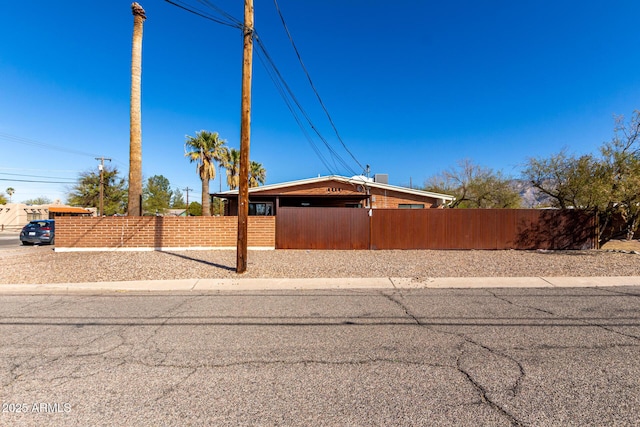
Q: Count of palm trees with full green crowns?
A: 3